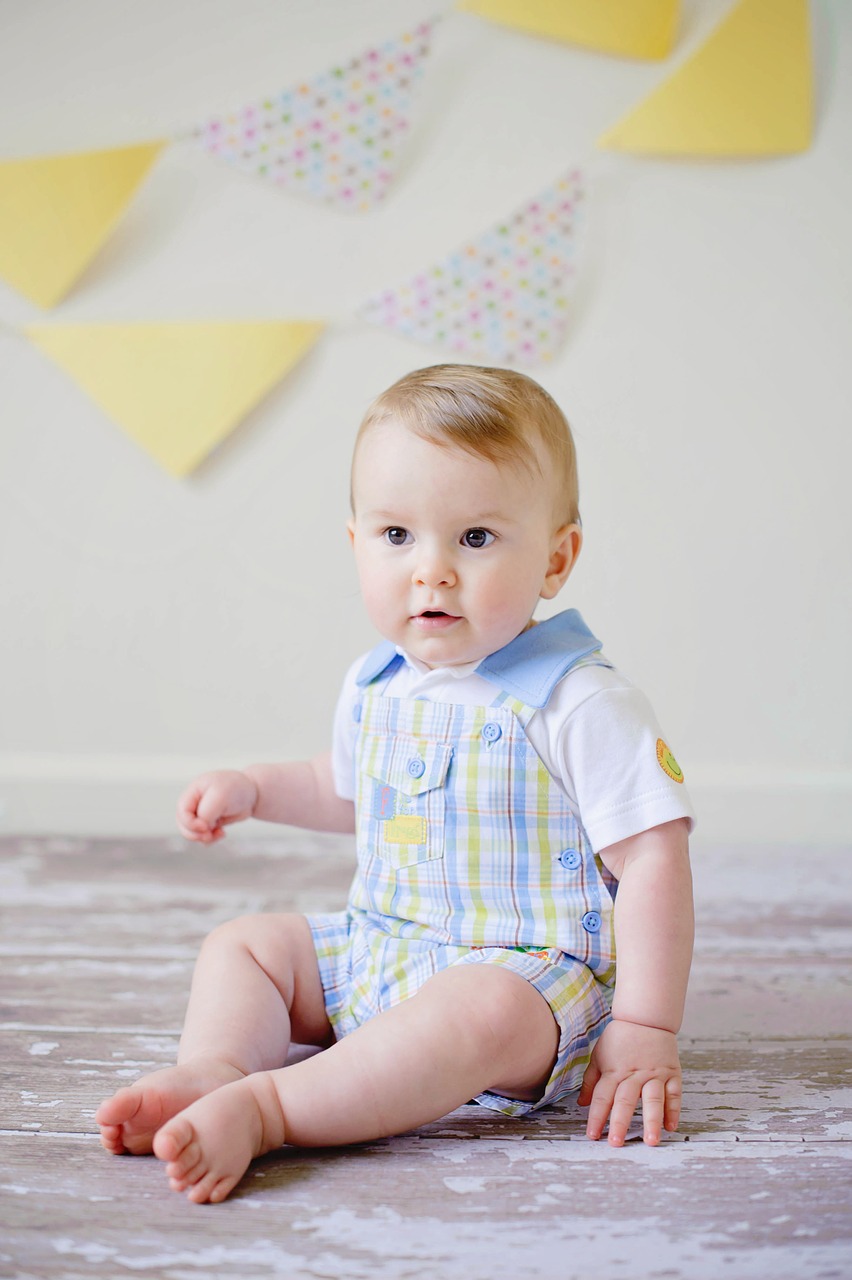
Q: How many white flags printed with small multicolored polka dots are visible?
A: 2